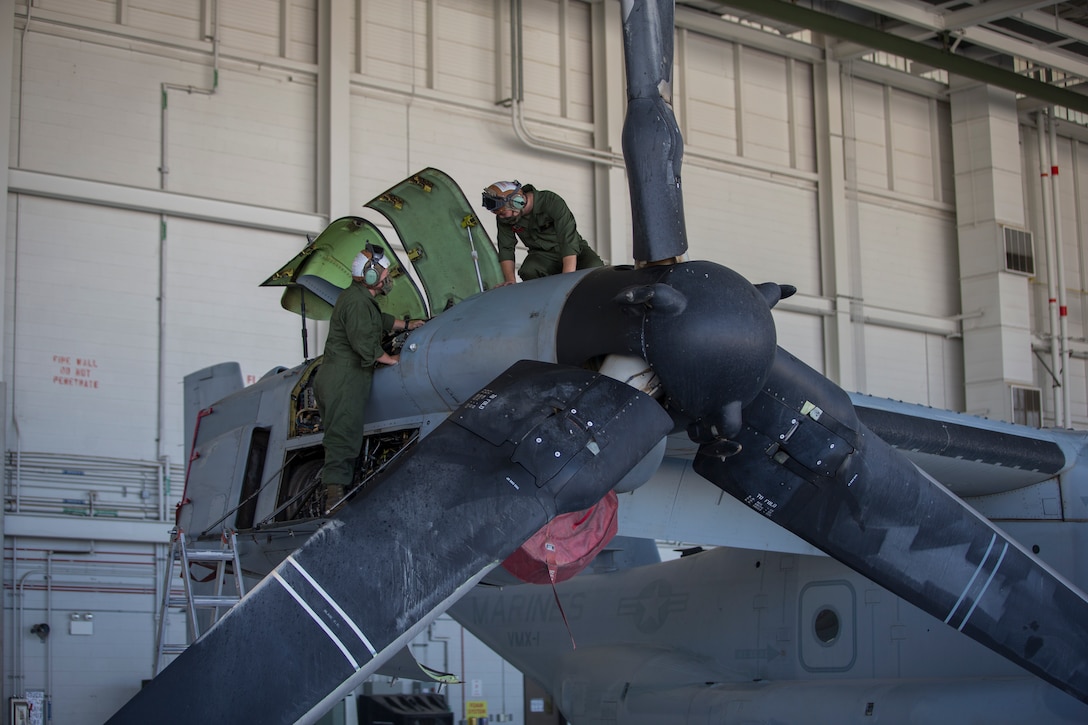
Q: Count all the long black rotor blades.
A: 3